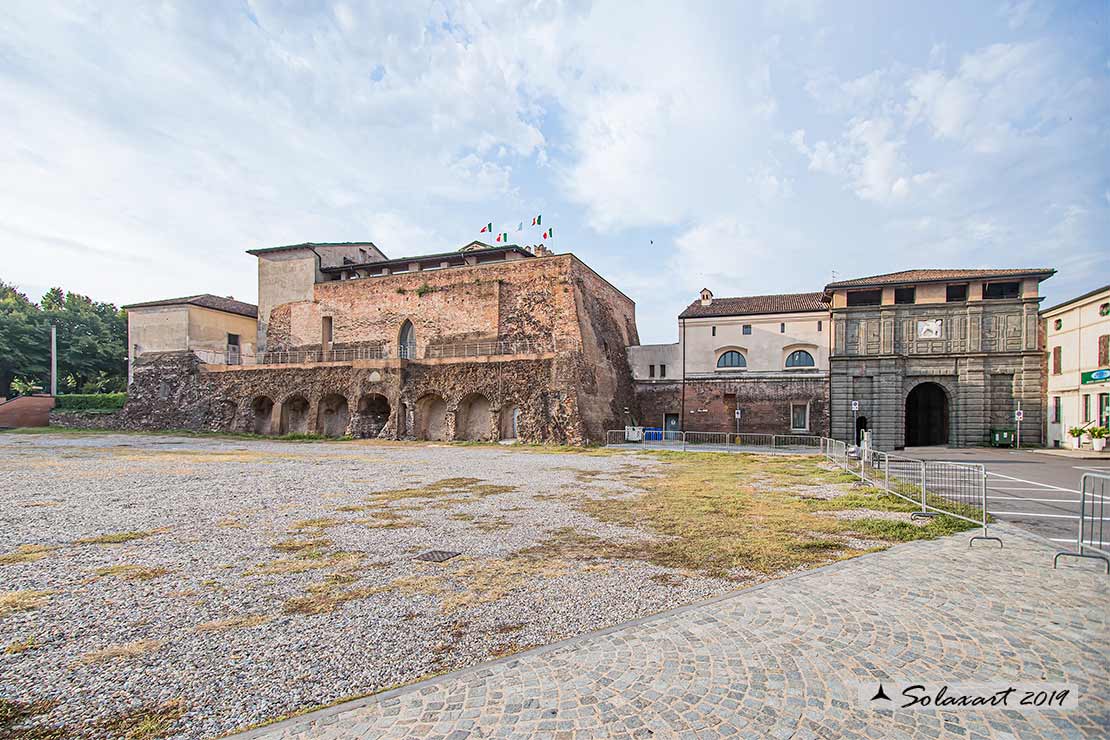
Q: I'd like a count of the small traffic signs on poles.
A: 3